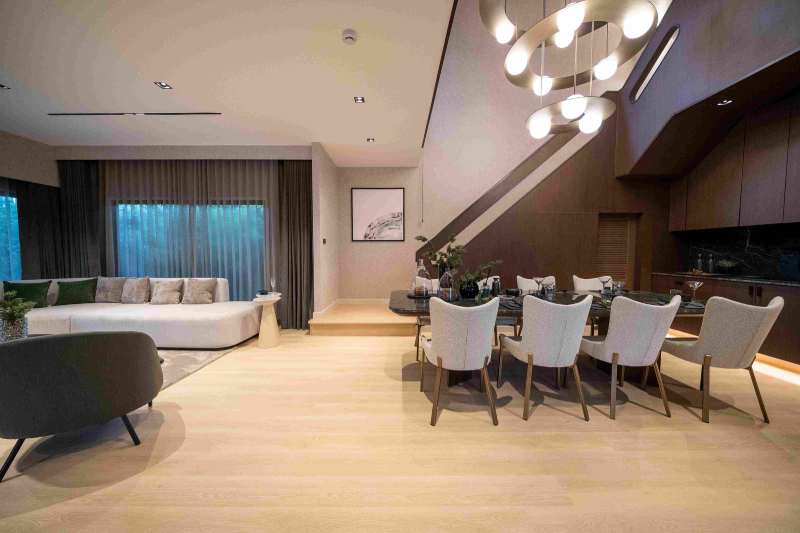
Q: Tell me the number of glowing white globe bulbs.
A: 10